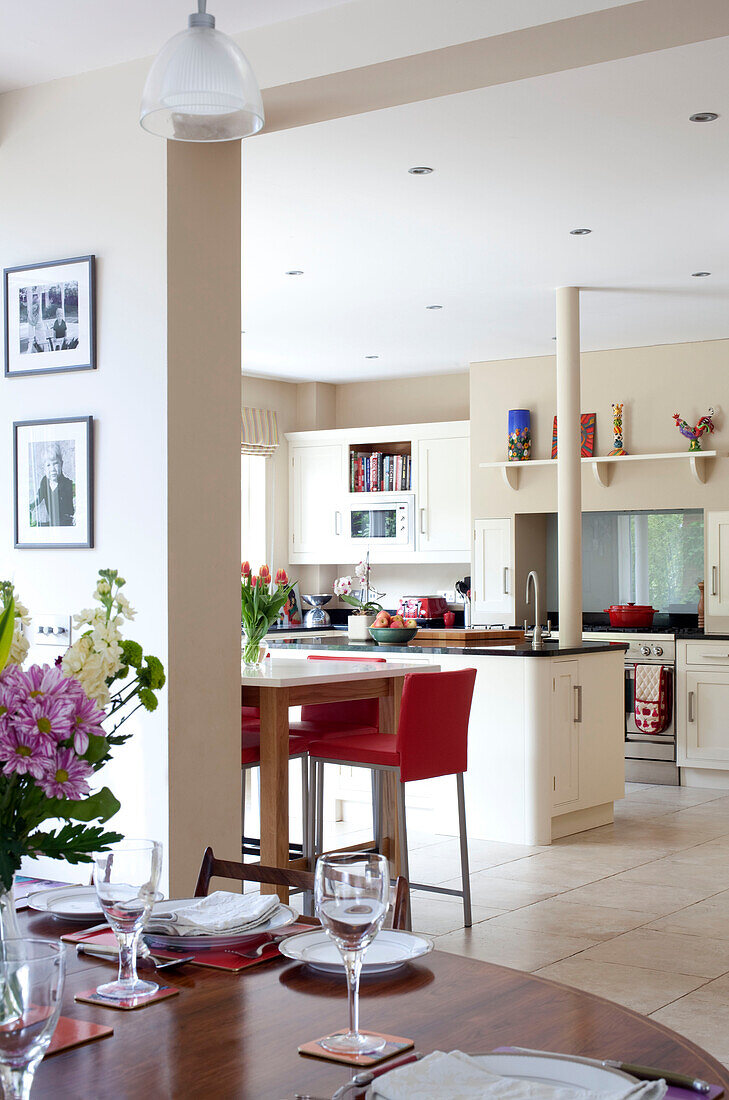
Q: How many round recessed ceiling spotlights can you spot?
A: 7